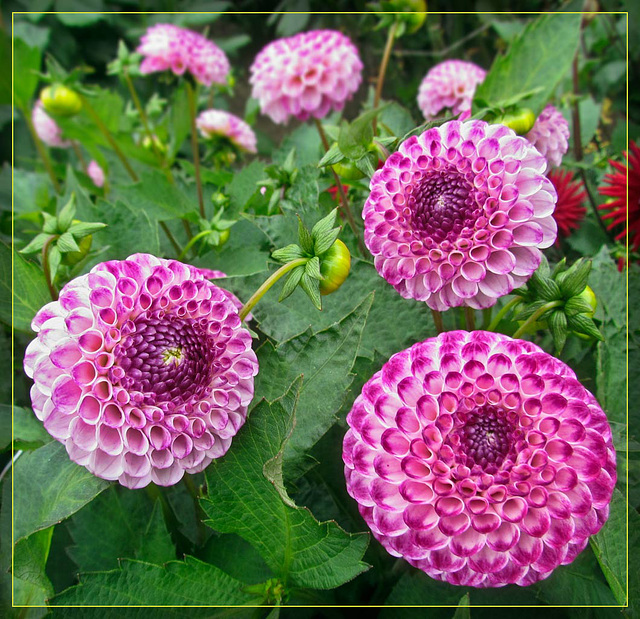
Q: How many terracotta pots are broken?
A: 0